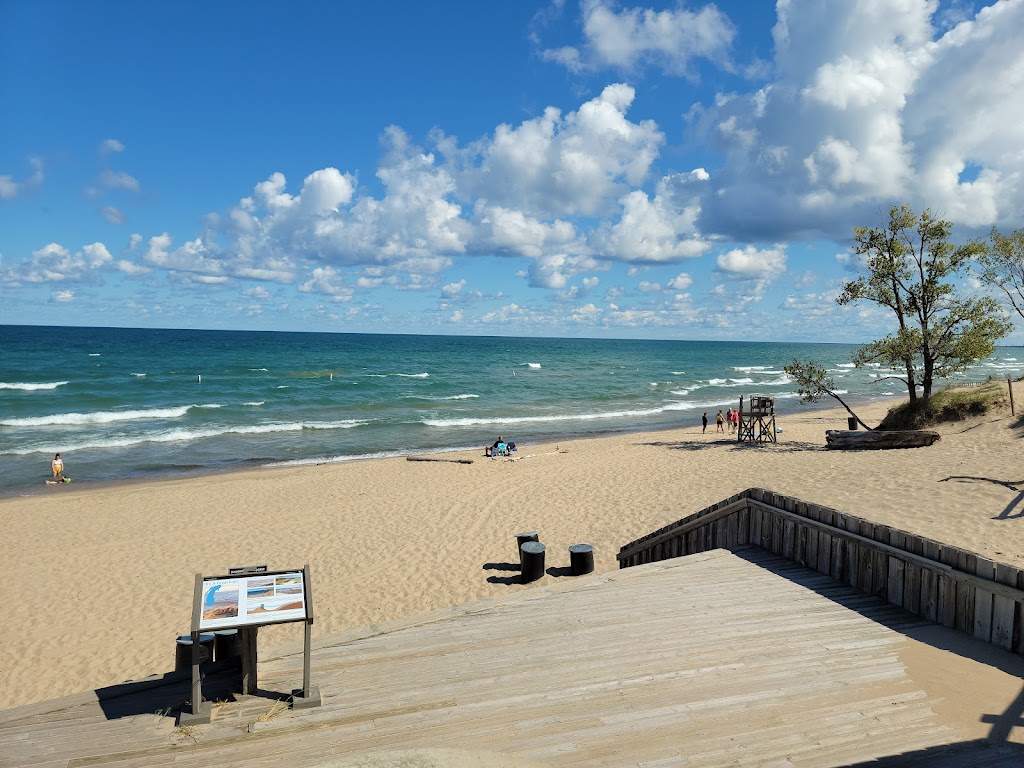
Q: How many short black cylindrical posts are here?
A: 5